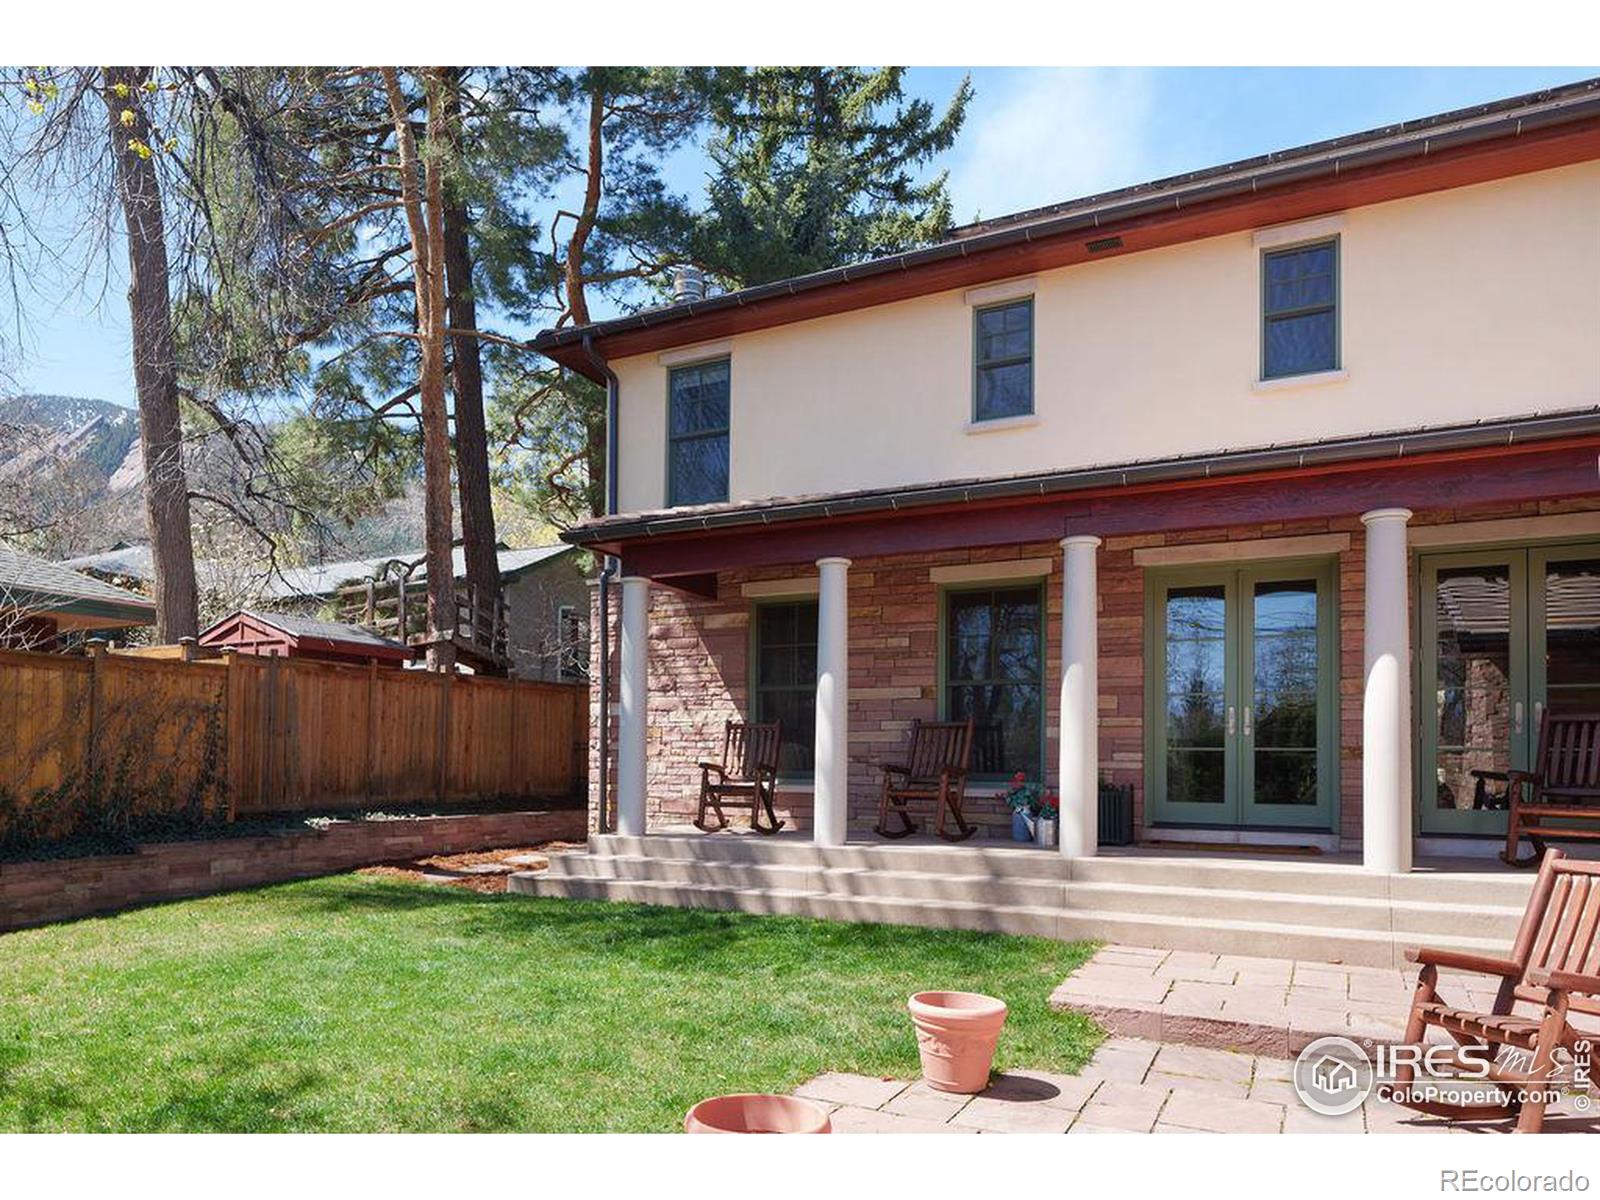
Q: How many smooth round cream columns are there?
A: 4